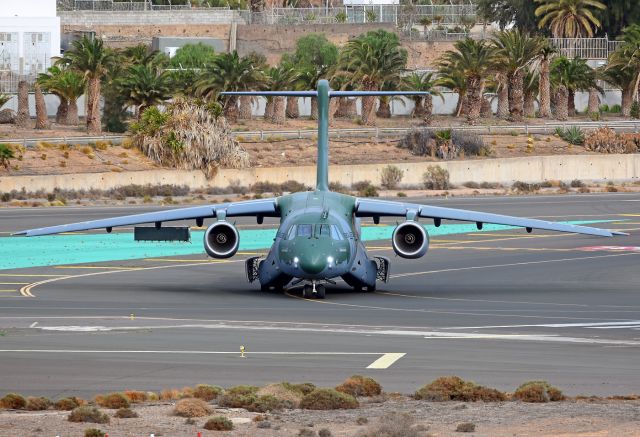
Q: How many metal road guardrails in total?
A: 1